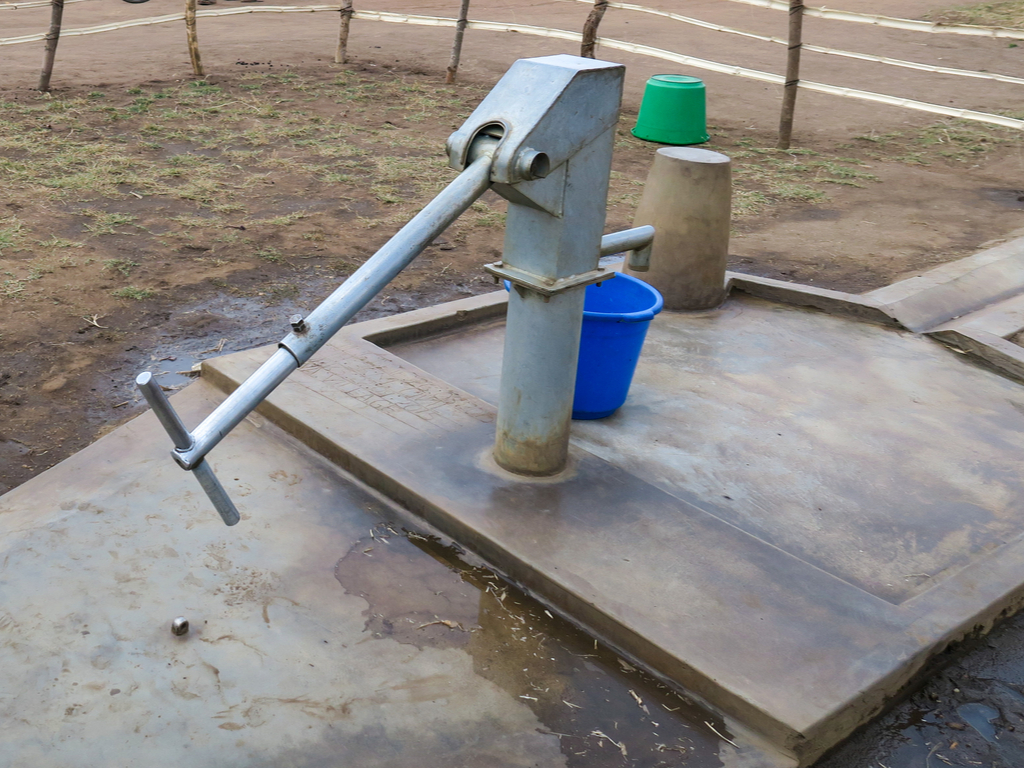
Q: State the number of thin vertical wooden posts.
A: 6